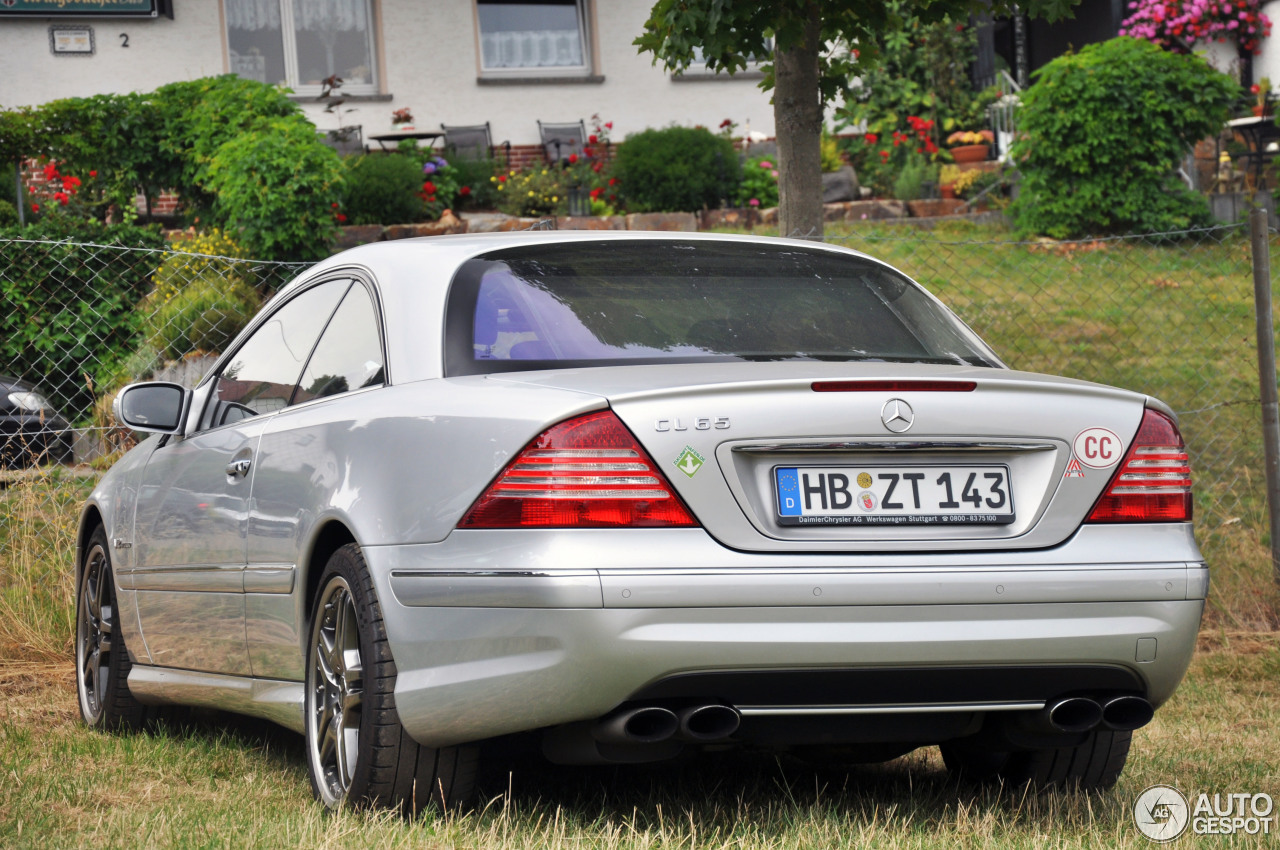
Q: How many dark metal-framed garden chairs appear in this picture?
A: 3